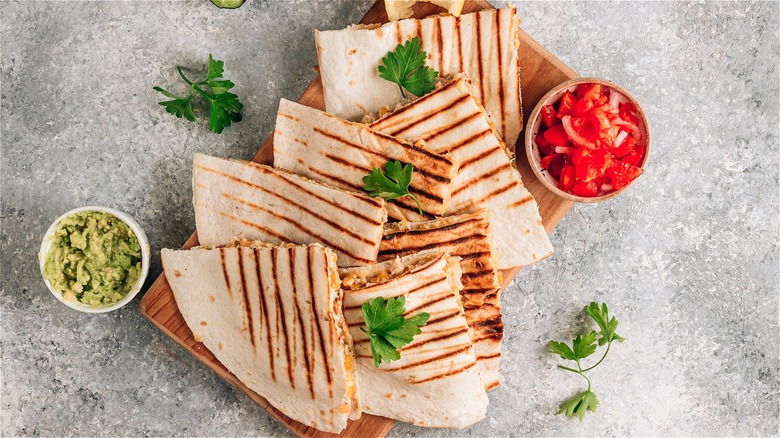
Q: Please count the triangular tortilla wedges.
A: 7